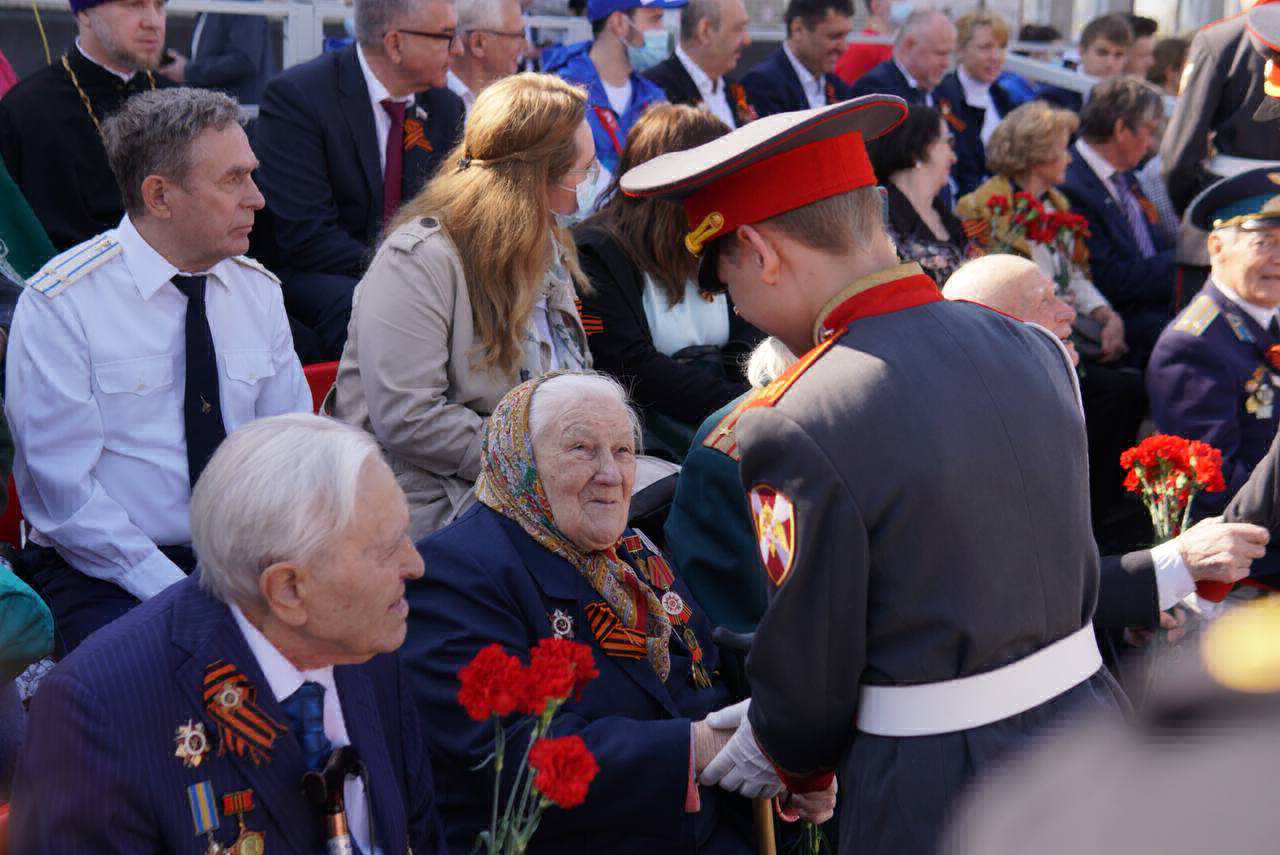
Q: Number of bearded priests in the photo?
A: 1